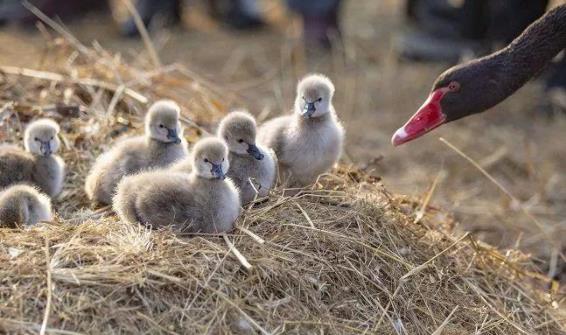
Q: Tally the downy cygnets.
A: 6